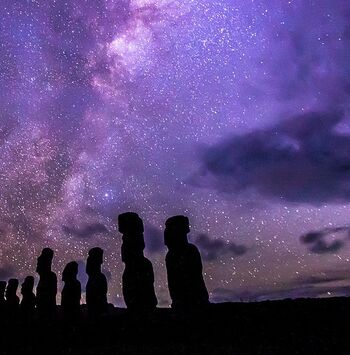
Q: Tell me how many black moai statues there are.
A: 8